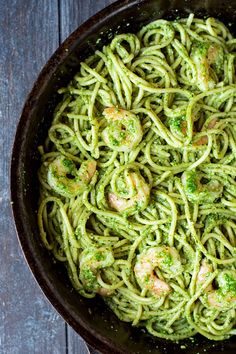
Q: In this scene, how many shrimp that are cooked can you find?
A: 9